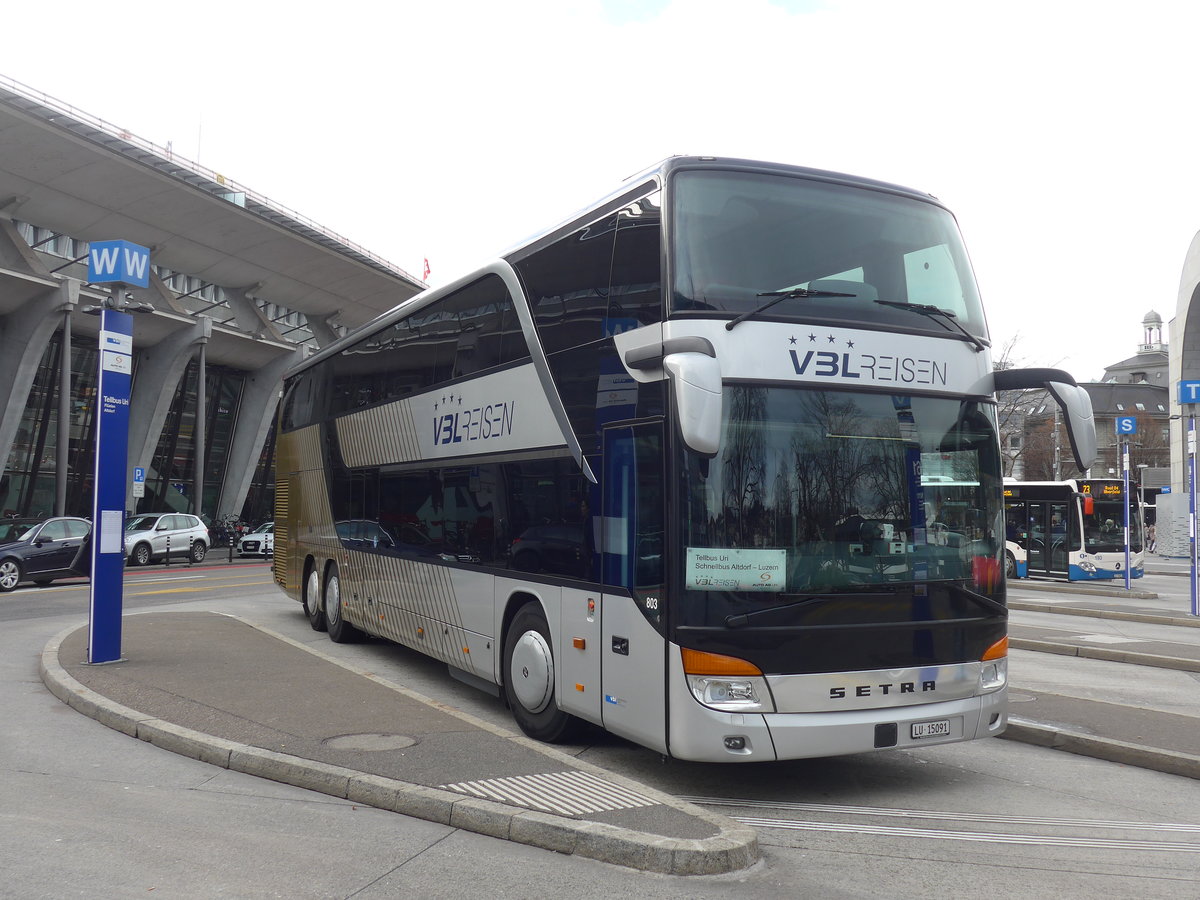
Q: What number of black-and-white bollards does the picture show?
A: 4